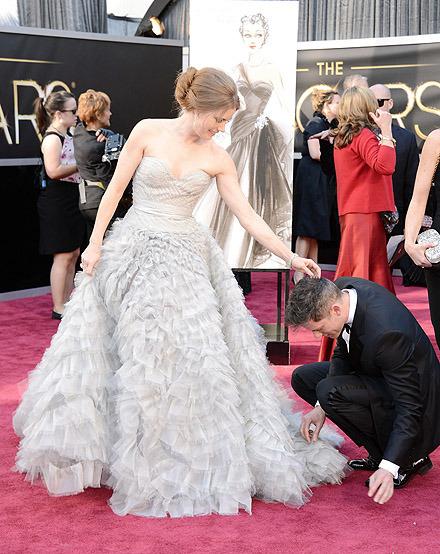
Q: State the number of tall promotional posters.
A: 1